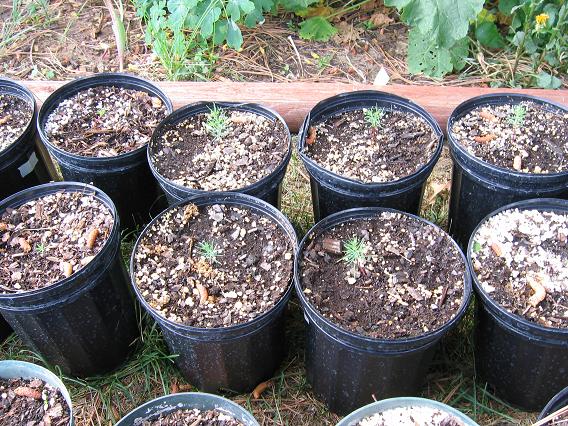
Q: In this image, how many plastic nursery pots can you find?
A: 13